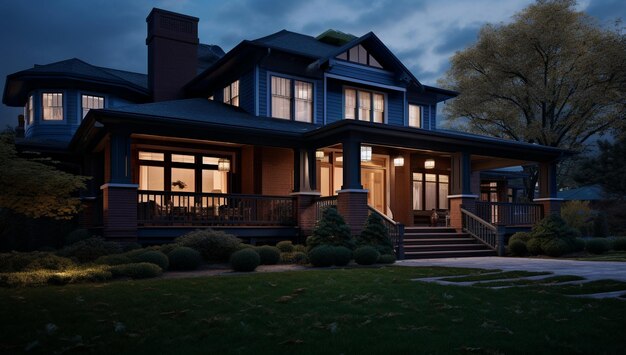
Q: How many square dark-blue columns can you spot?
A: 5